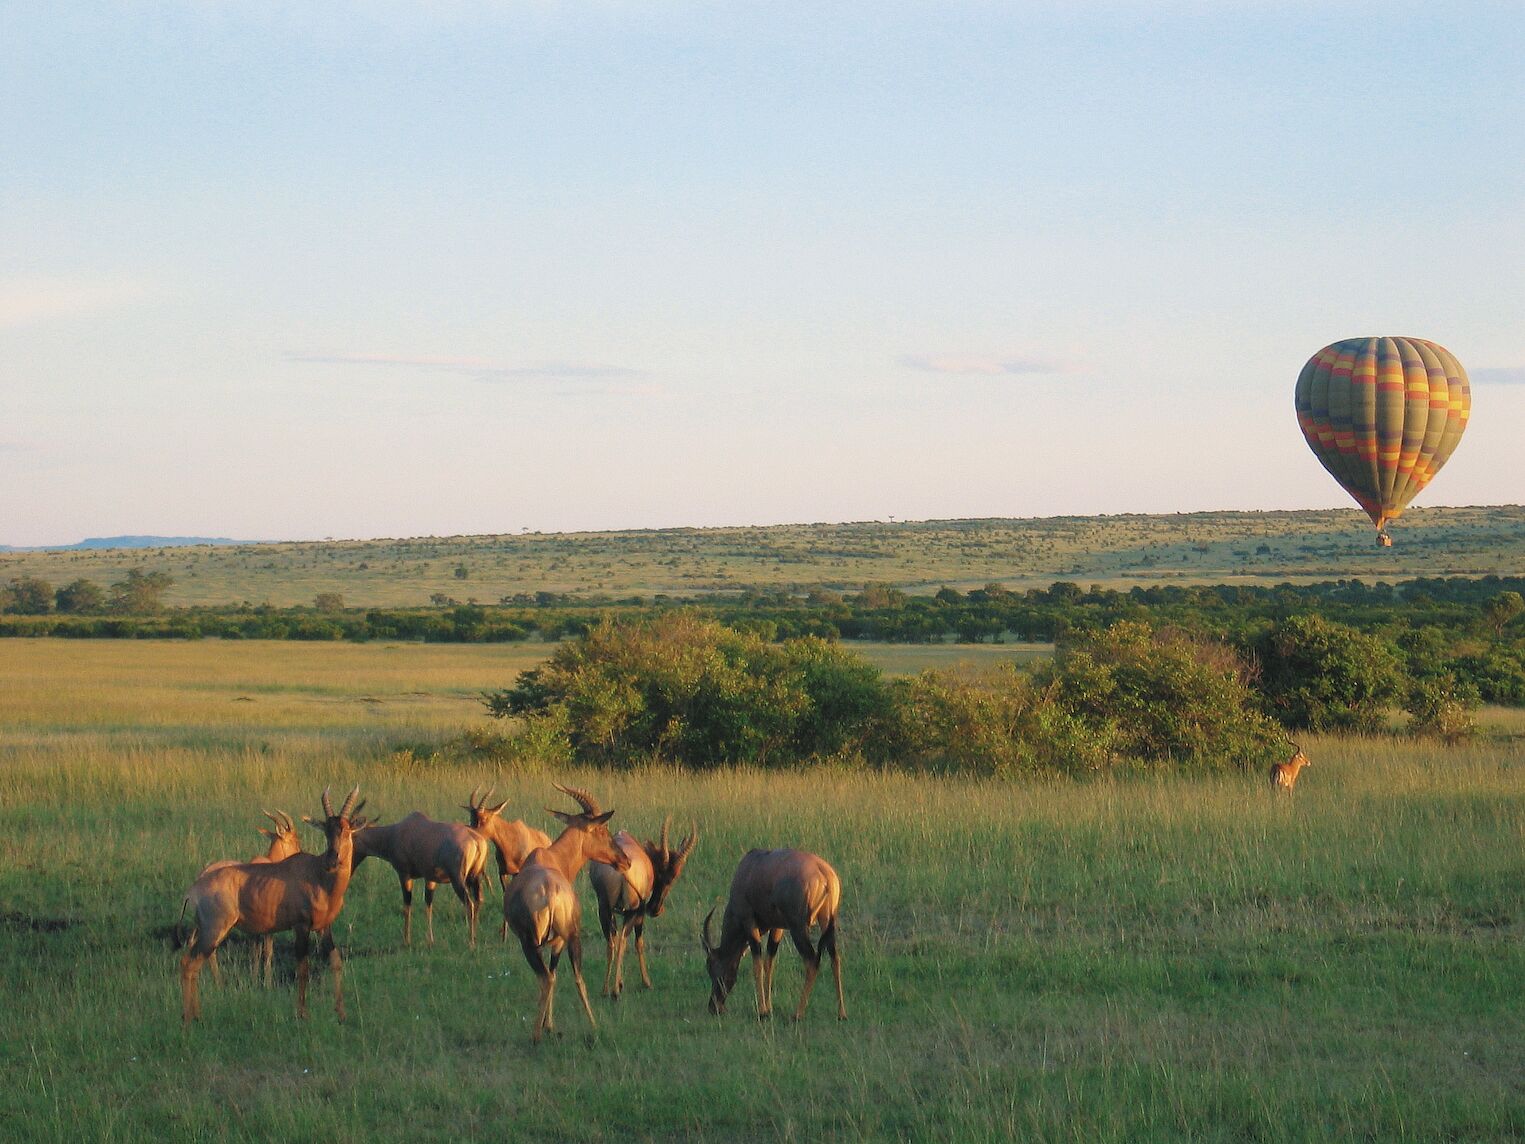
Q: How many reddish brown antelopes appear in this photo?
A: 8